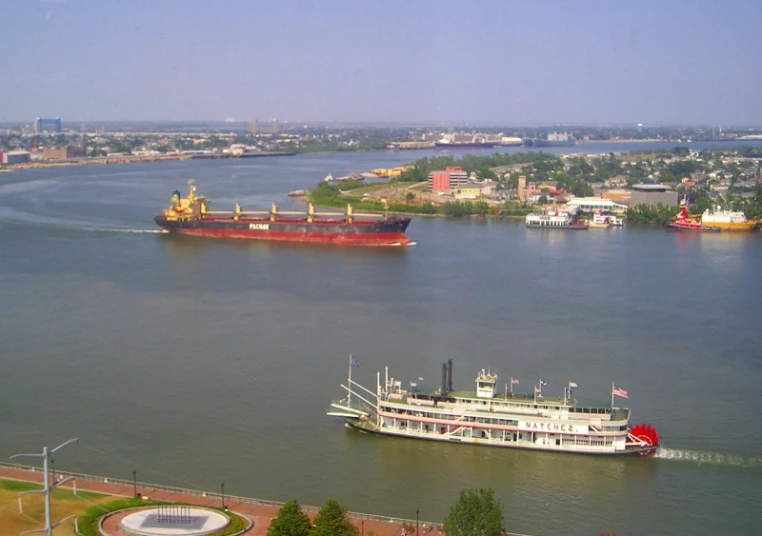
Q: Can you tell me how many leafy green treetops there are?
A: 3